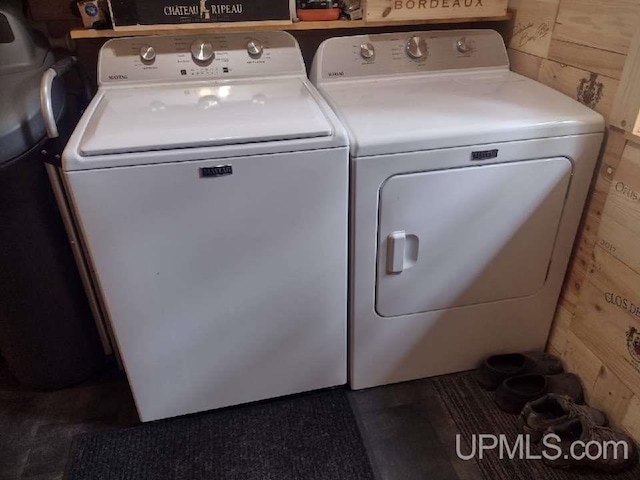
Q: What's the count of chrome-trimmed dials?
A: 6